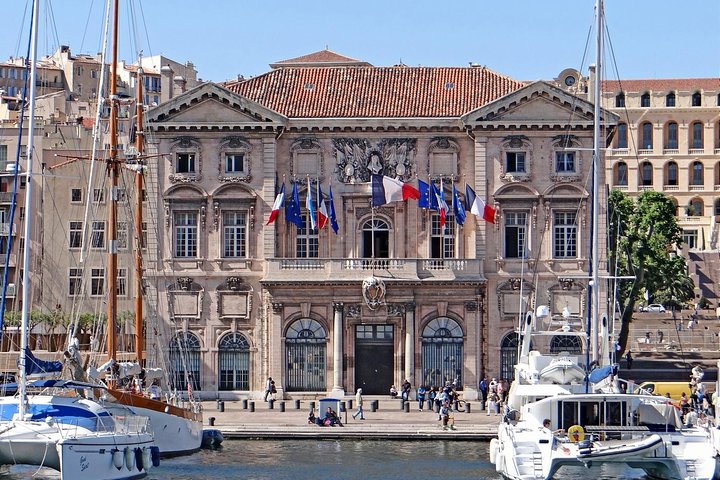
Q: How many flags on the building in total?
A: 11